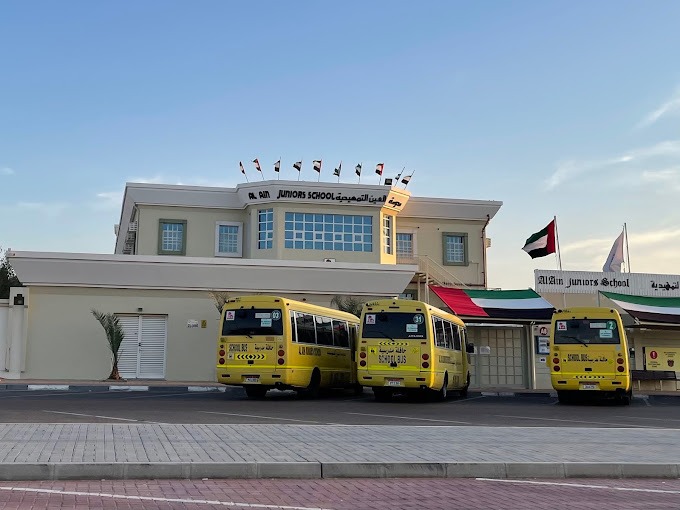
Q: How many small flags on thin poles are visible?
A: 10